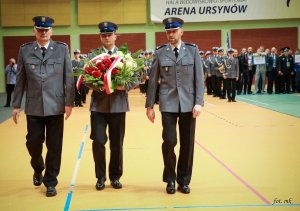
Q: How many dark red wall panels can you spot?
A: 4